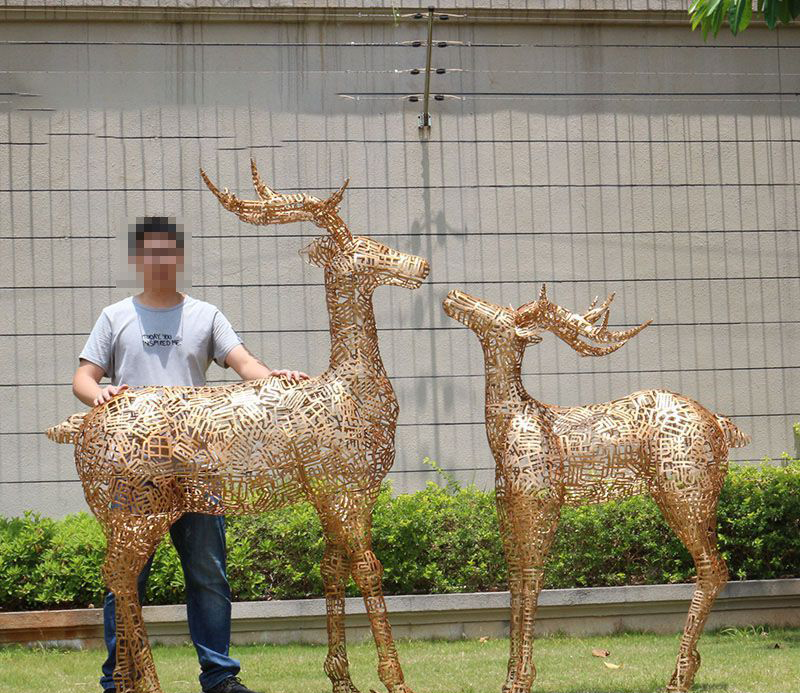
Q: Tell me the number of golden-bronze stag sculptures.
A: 2